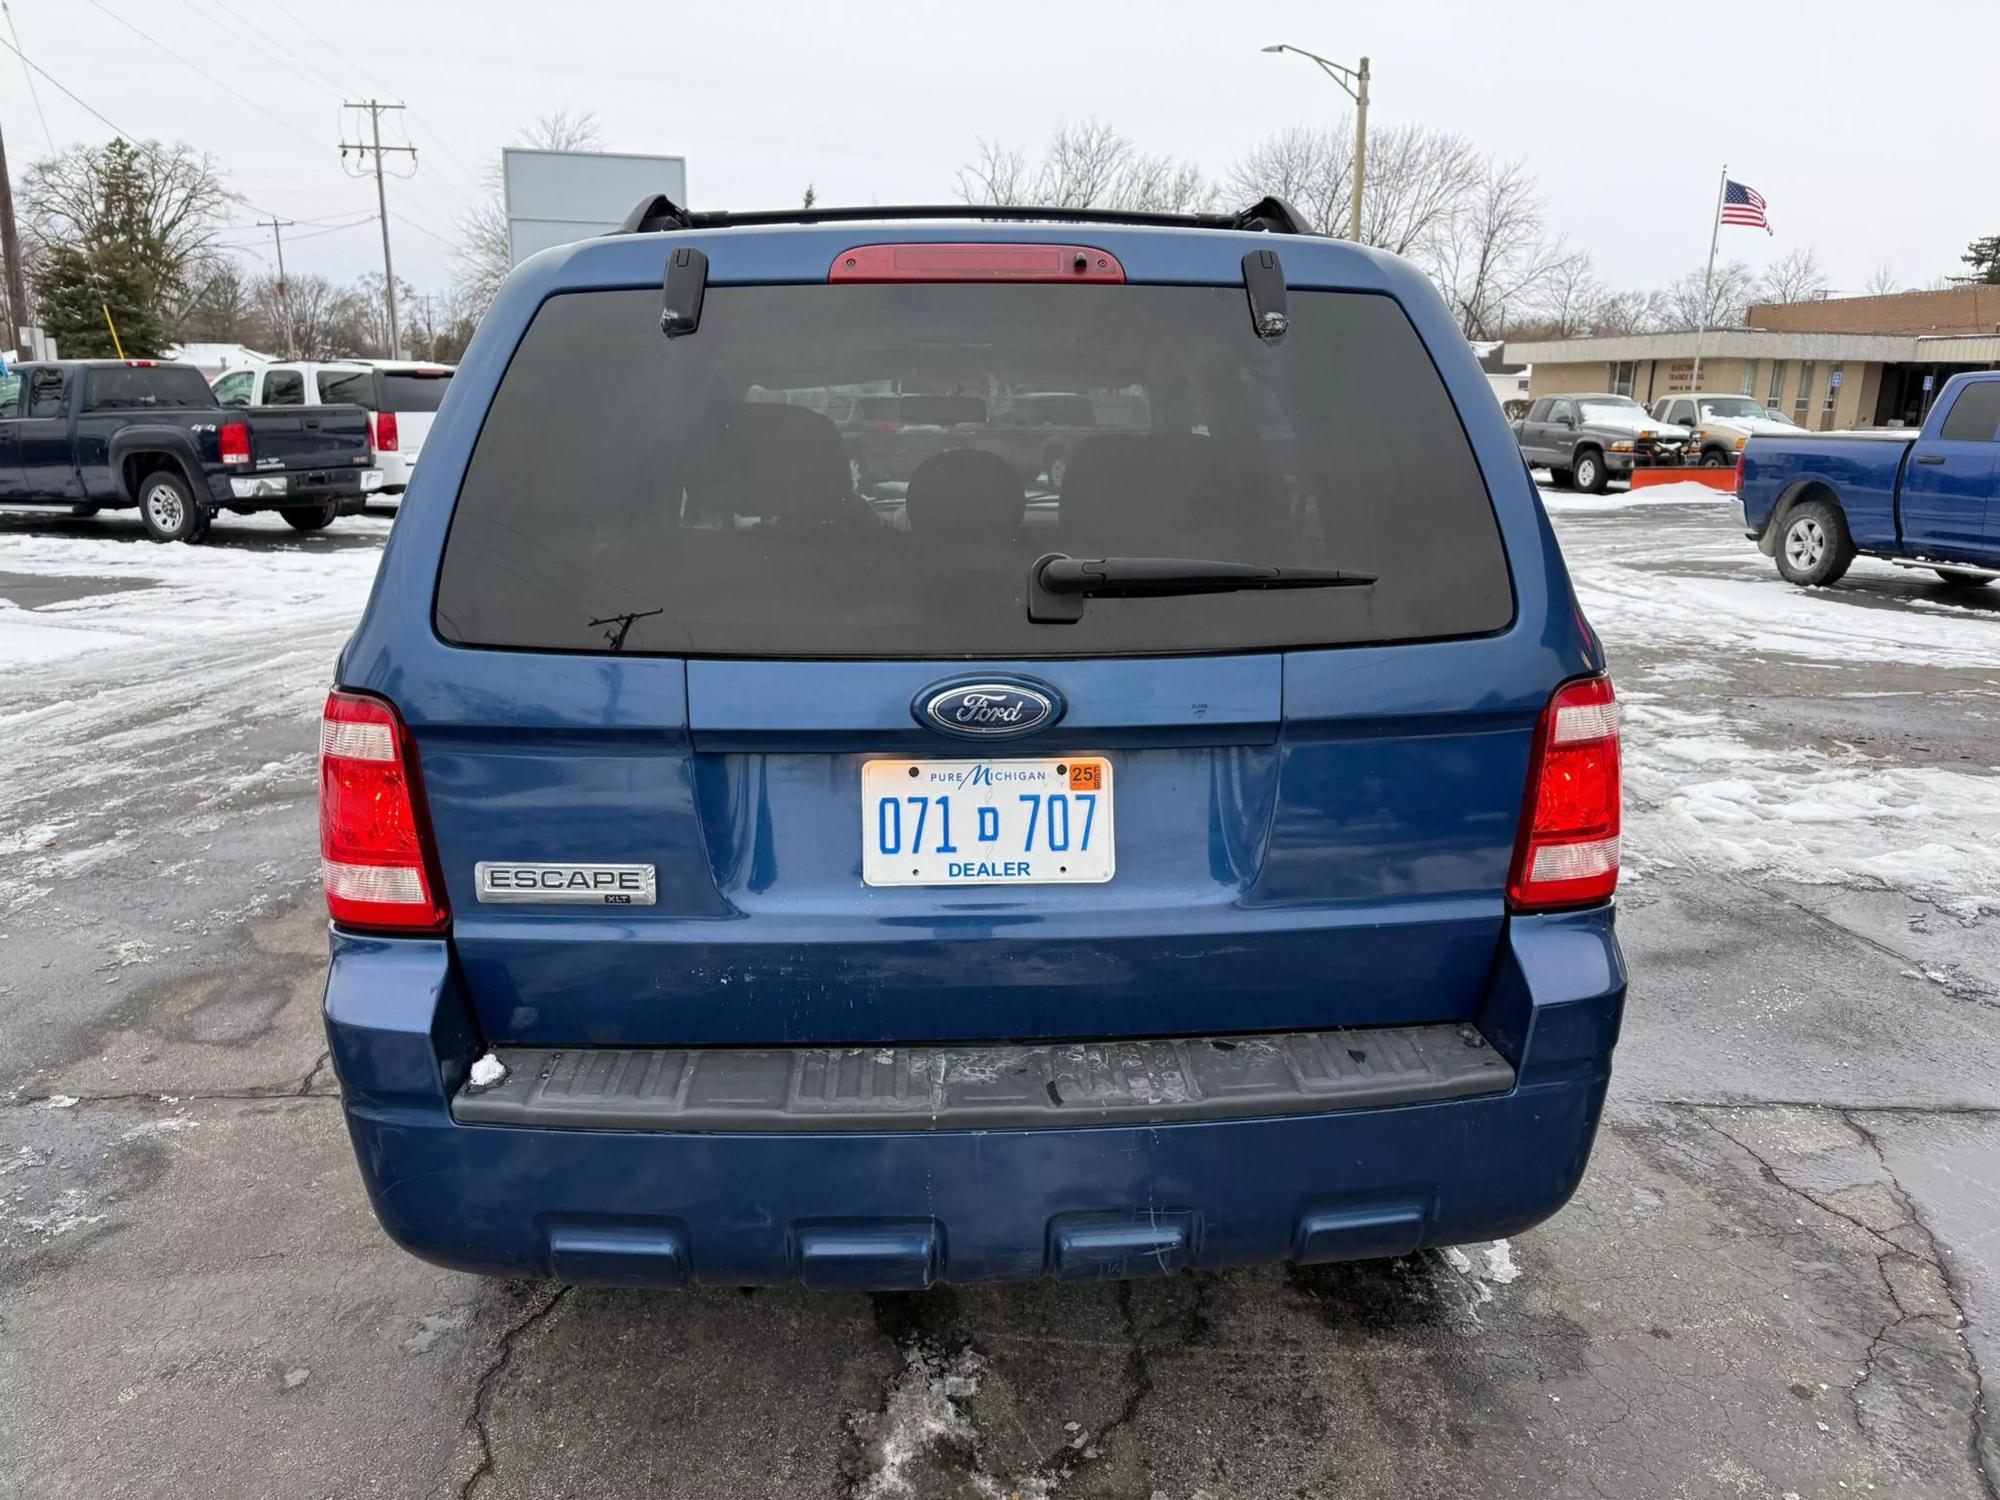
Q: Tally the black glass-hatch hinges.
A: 2